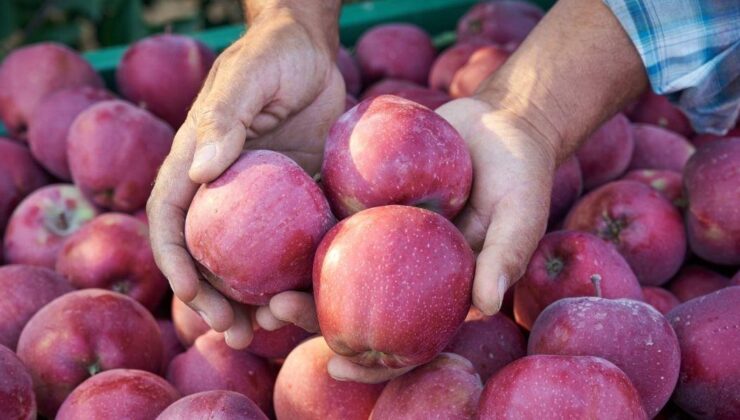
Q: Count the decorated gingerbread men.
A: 0